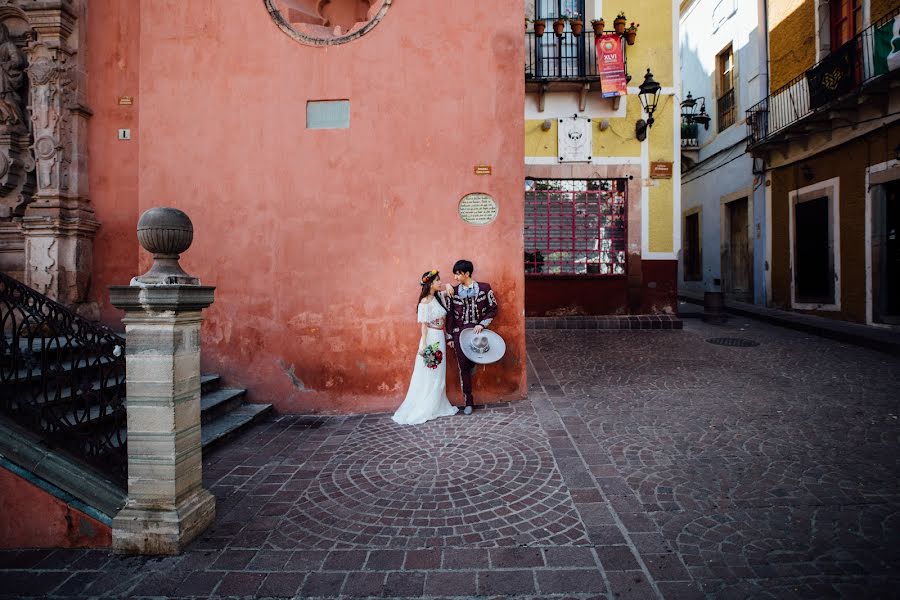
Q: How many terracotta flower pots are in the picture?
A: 6